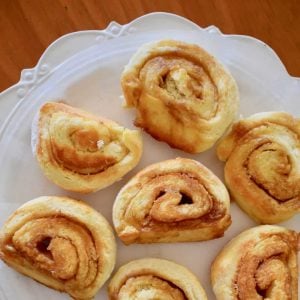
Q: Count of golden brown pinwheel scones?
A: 7